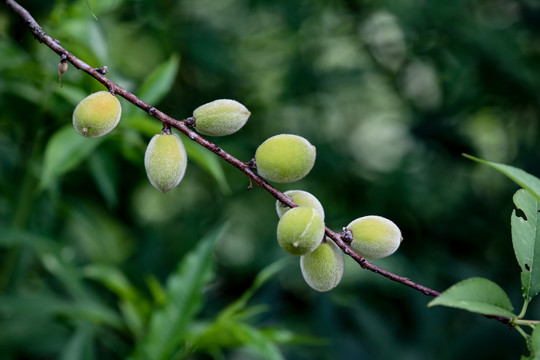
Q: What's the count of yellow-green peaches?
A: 8